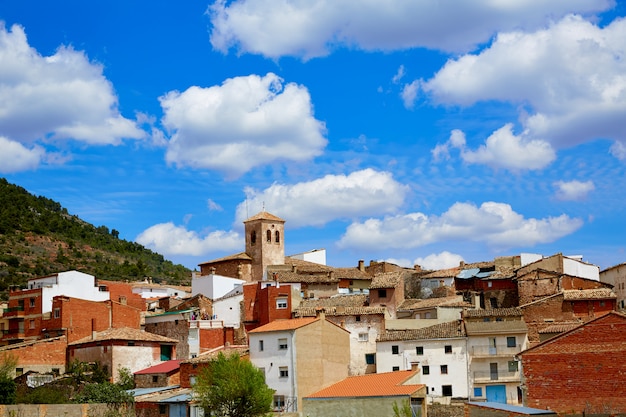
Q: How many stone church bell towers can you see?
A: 1